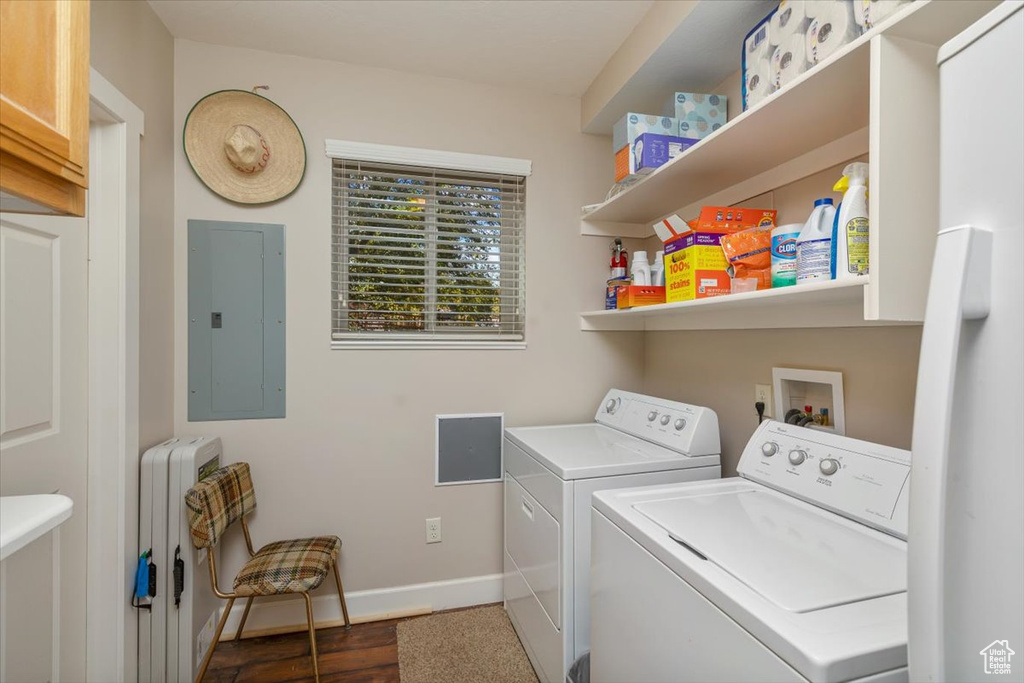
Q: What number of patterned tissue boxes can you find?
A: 3